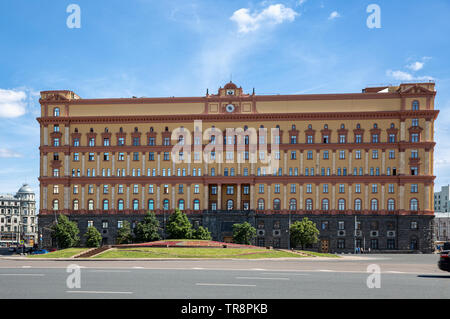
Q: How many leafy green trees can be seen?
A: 8